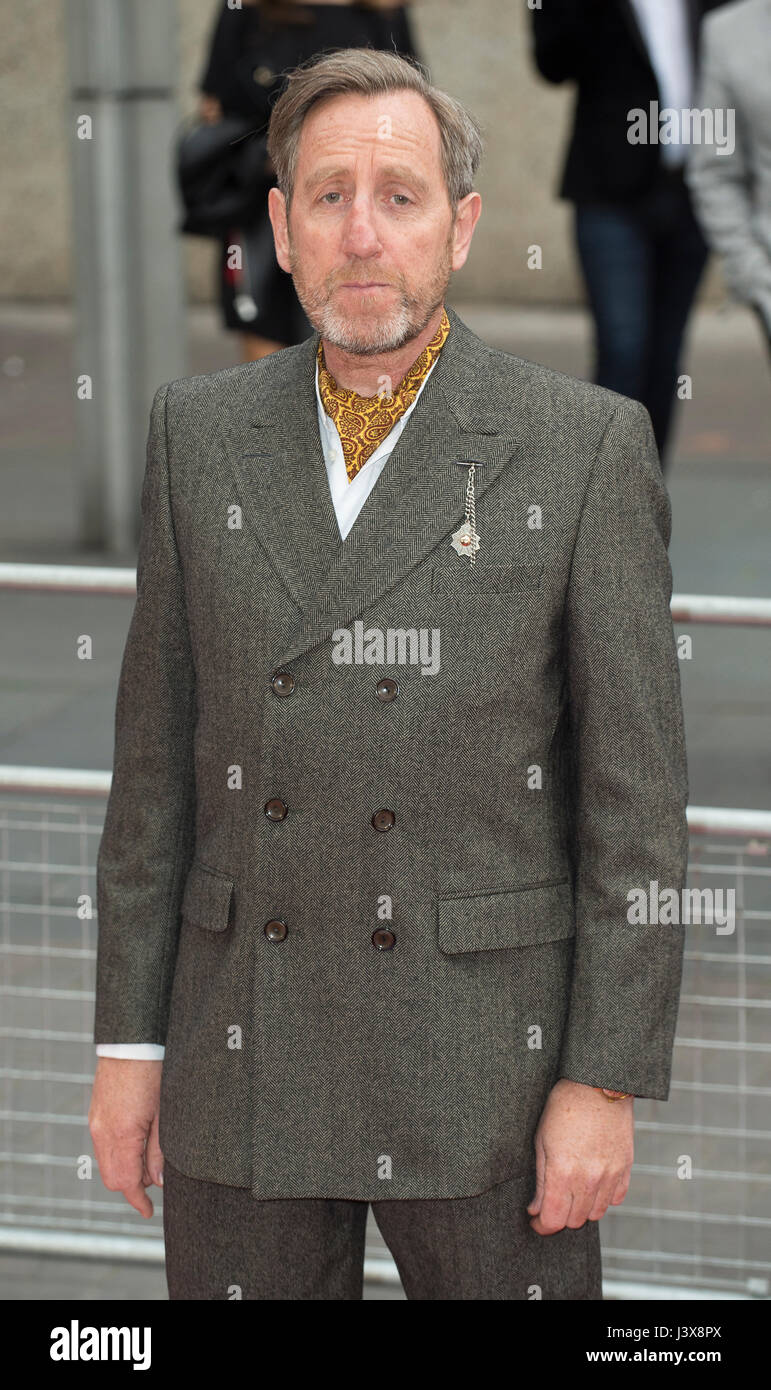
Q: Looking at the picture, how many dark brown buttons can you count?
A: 6